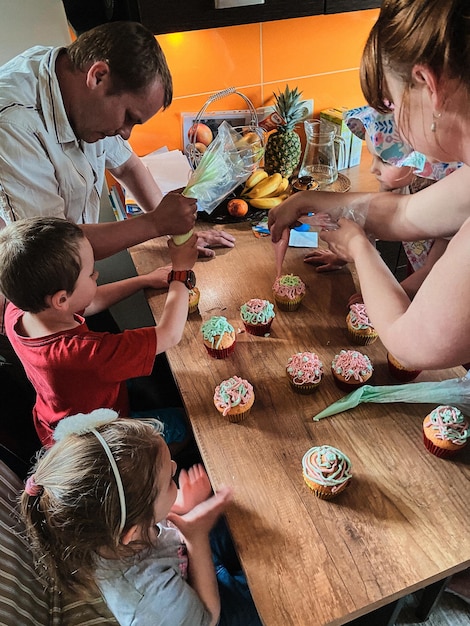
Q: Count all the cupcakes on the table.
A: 11